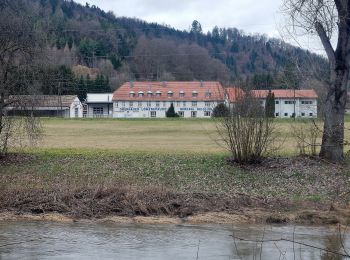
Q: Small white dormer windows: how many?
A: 8